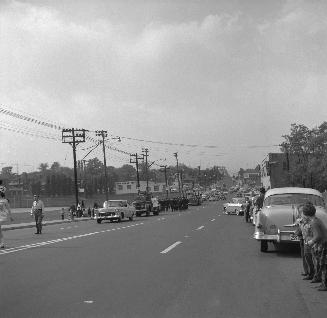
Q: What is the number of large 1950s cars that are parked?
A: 1